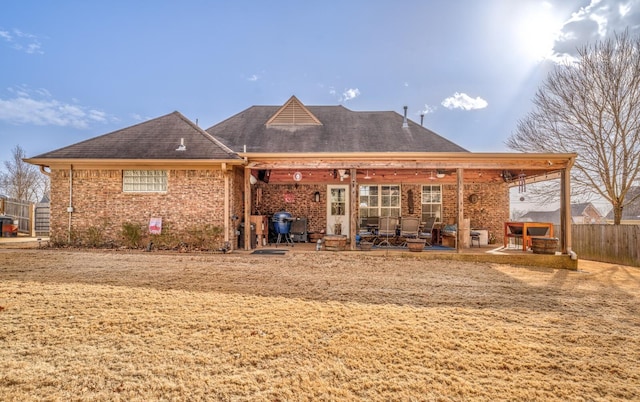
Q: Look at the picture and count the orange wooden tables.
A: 1